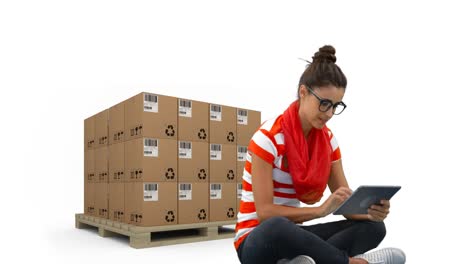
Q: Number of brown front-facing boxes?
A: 12